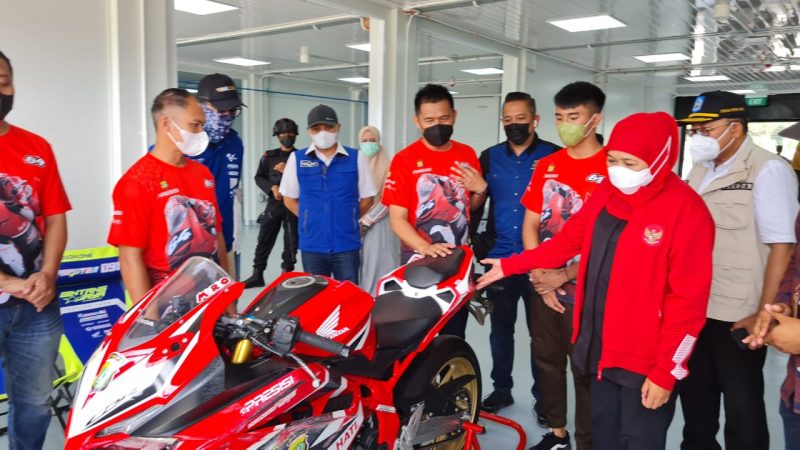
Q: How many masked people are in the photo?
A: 11